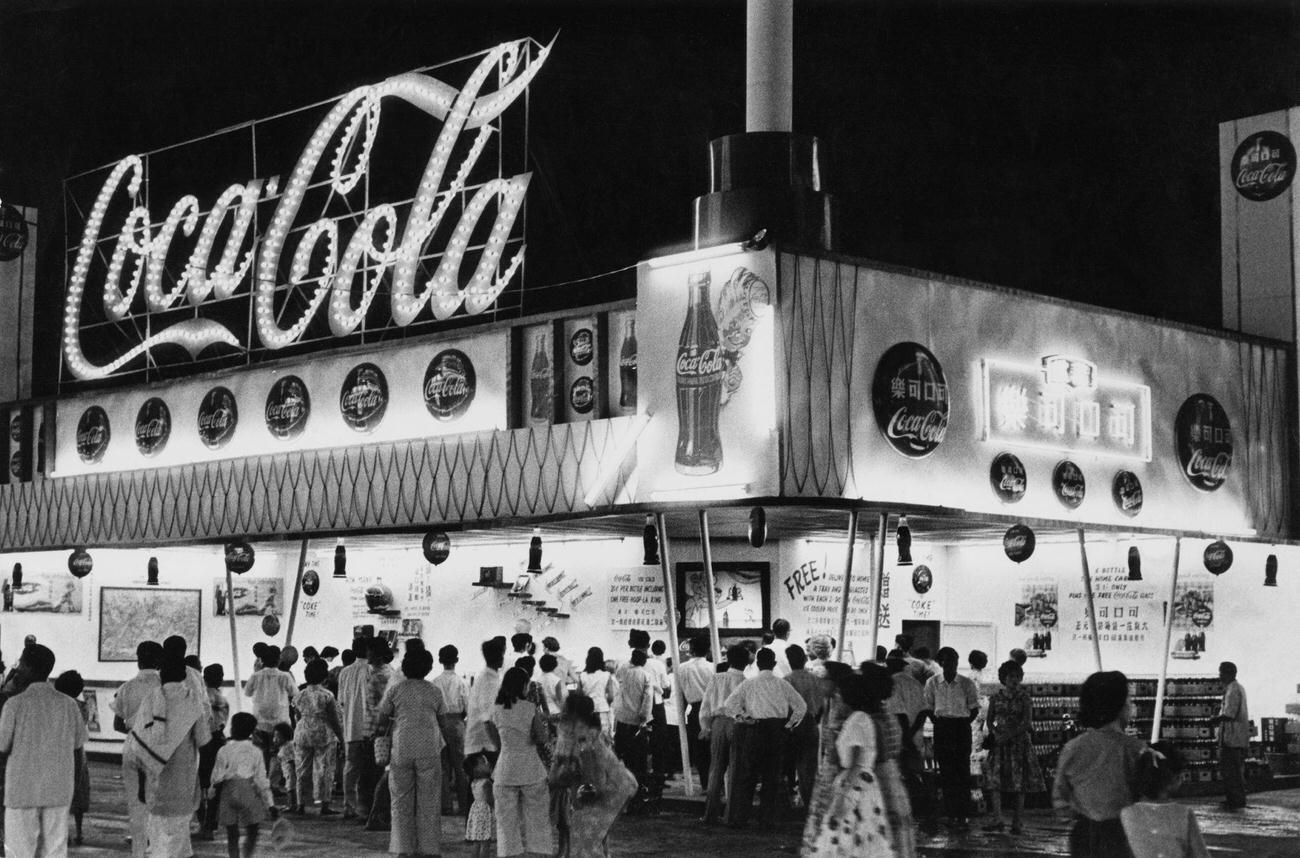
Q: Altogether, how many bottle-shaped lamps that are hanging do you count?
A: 8